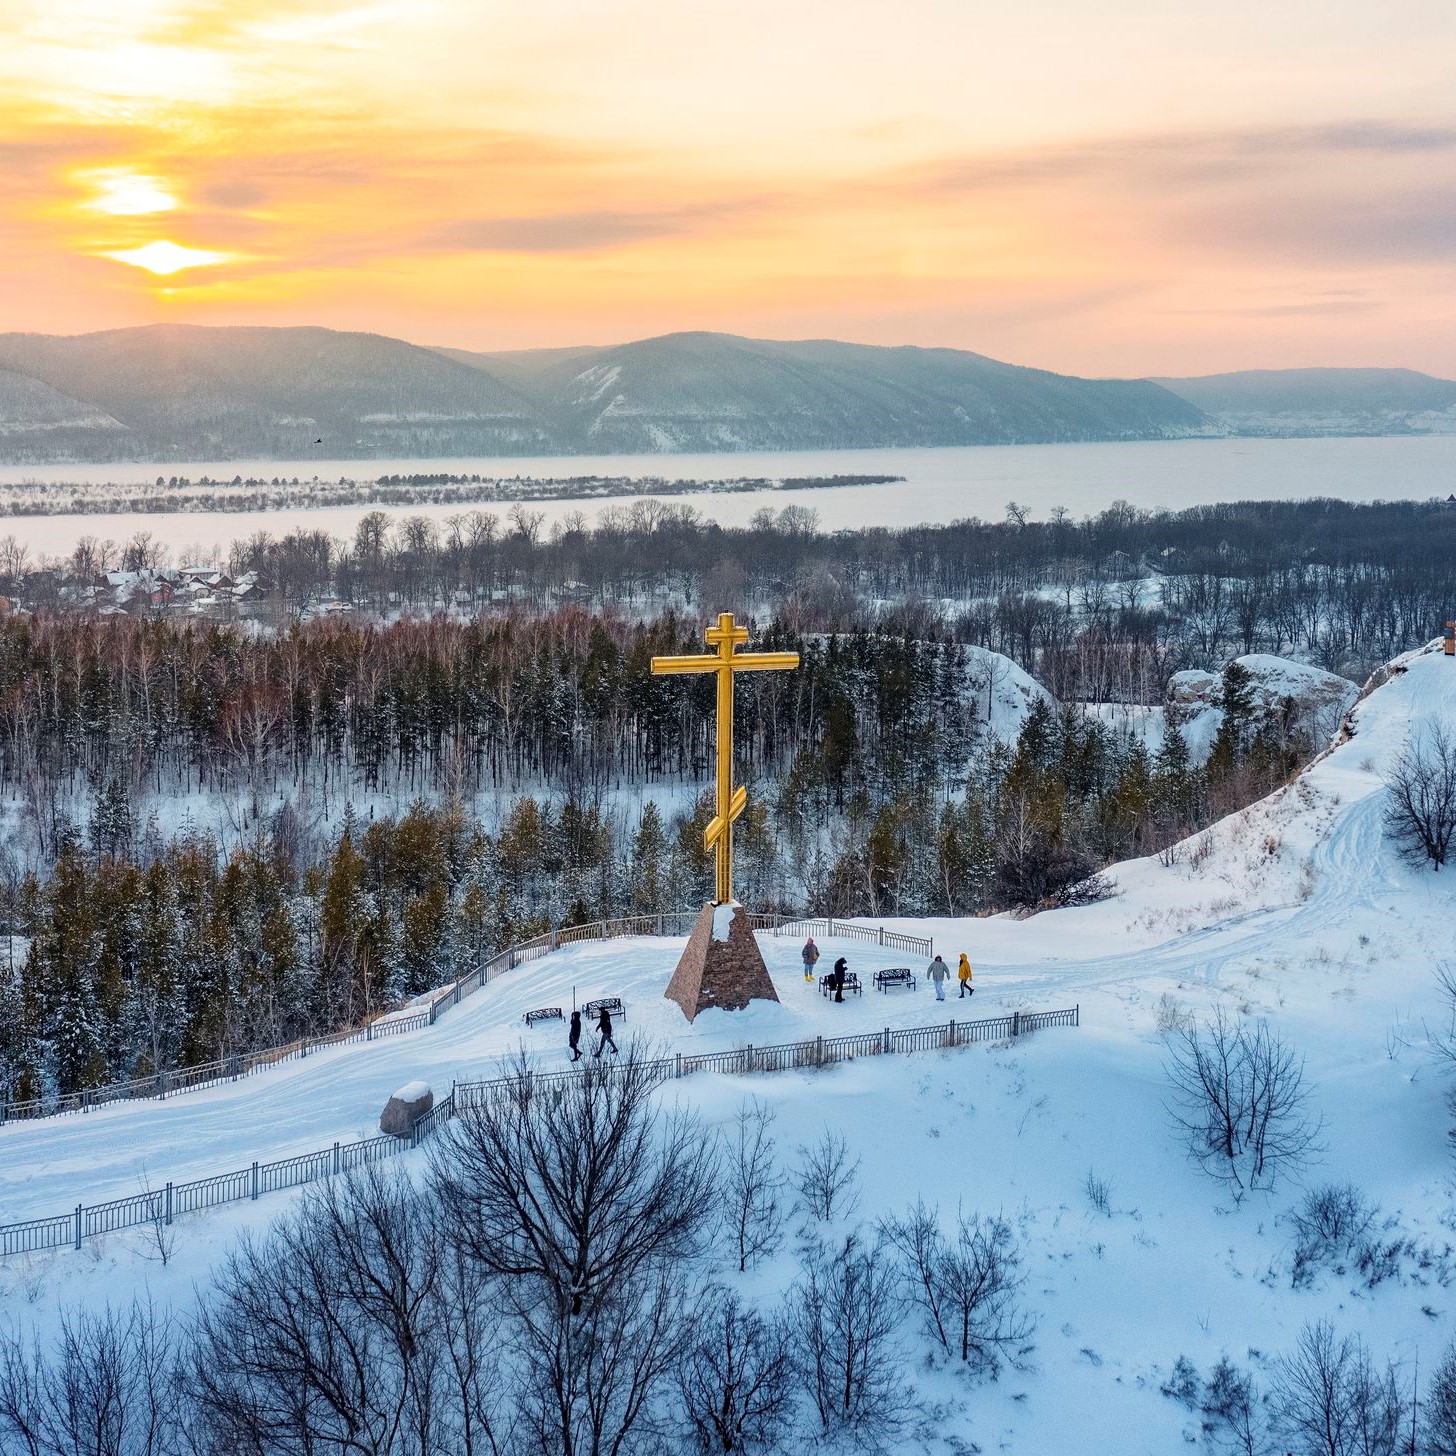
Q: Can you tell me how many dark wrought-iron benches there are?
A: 4